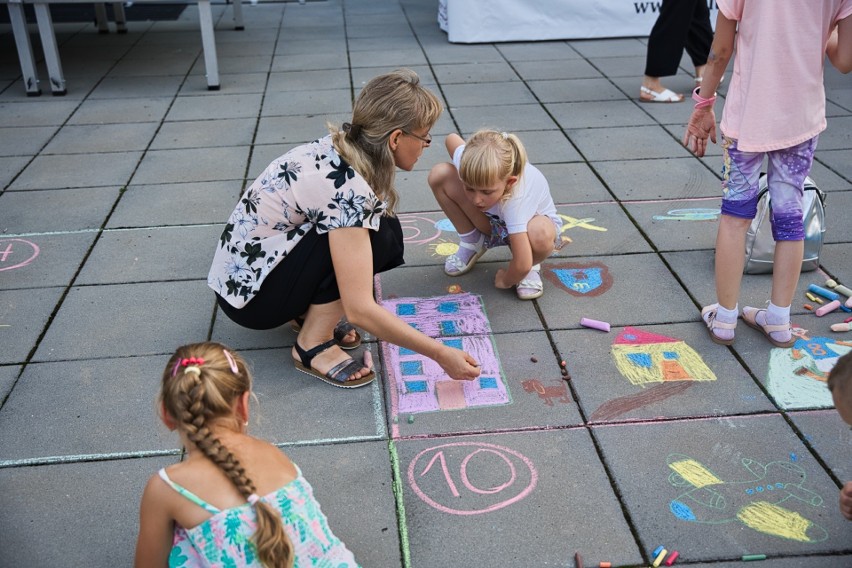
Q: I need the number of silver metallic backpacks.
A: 1